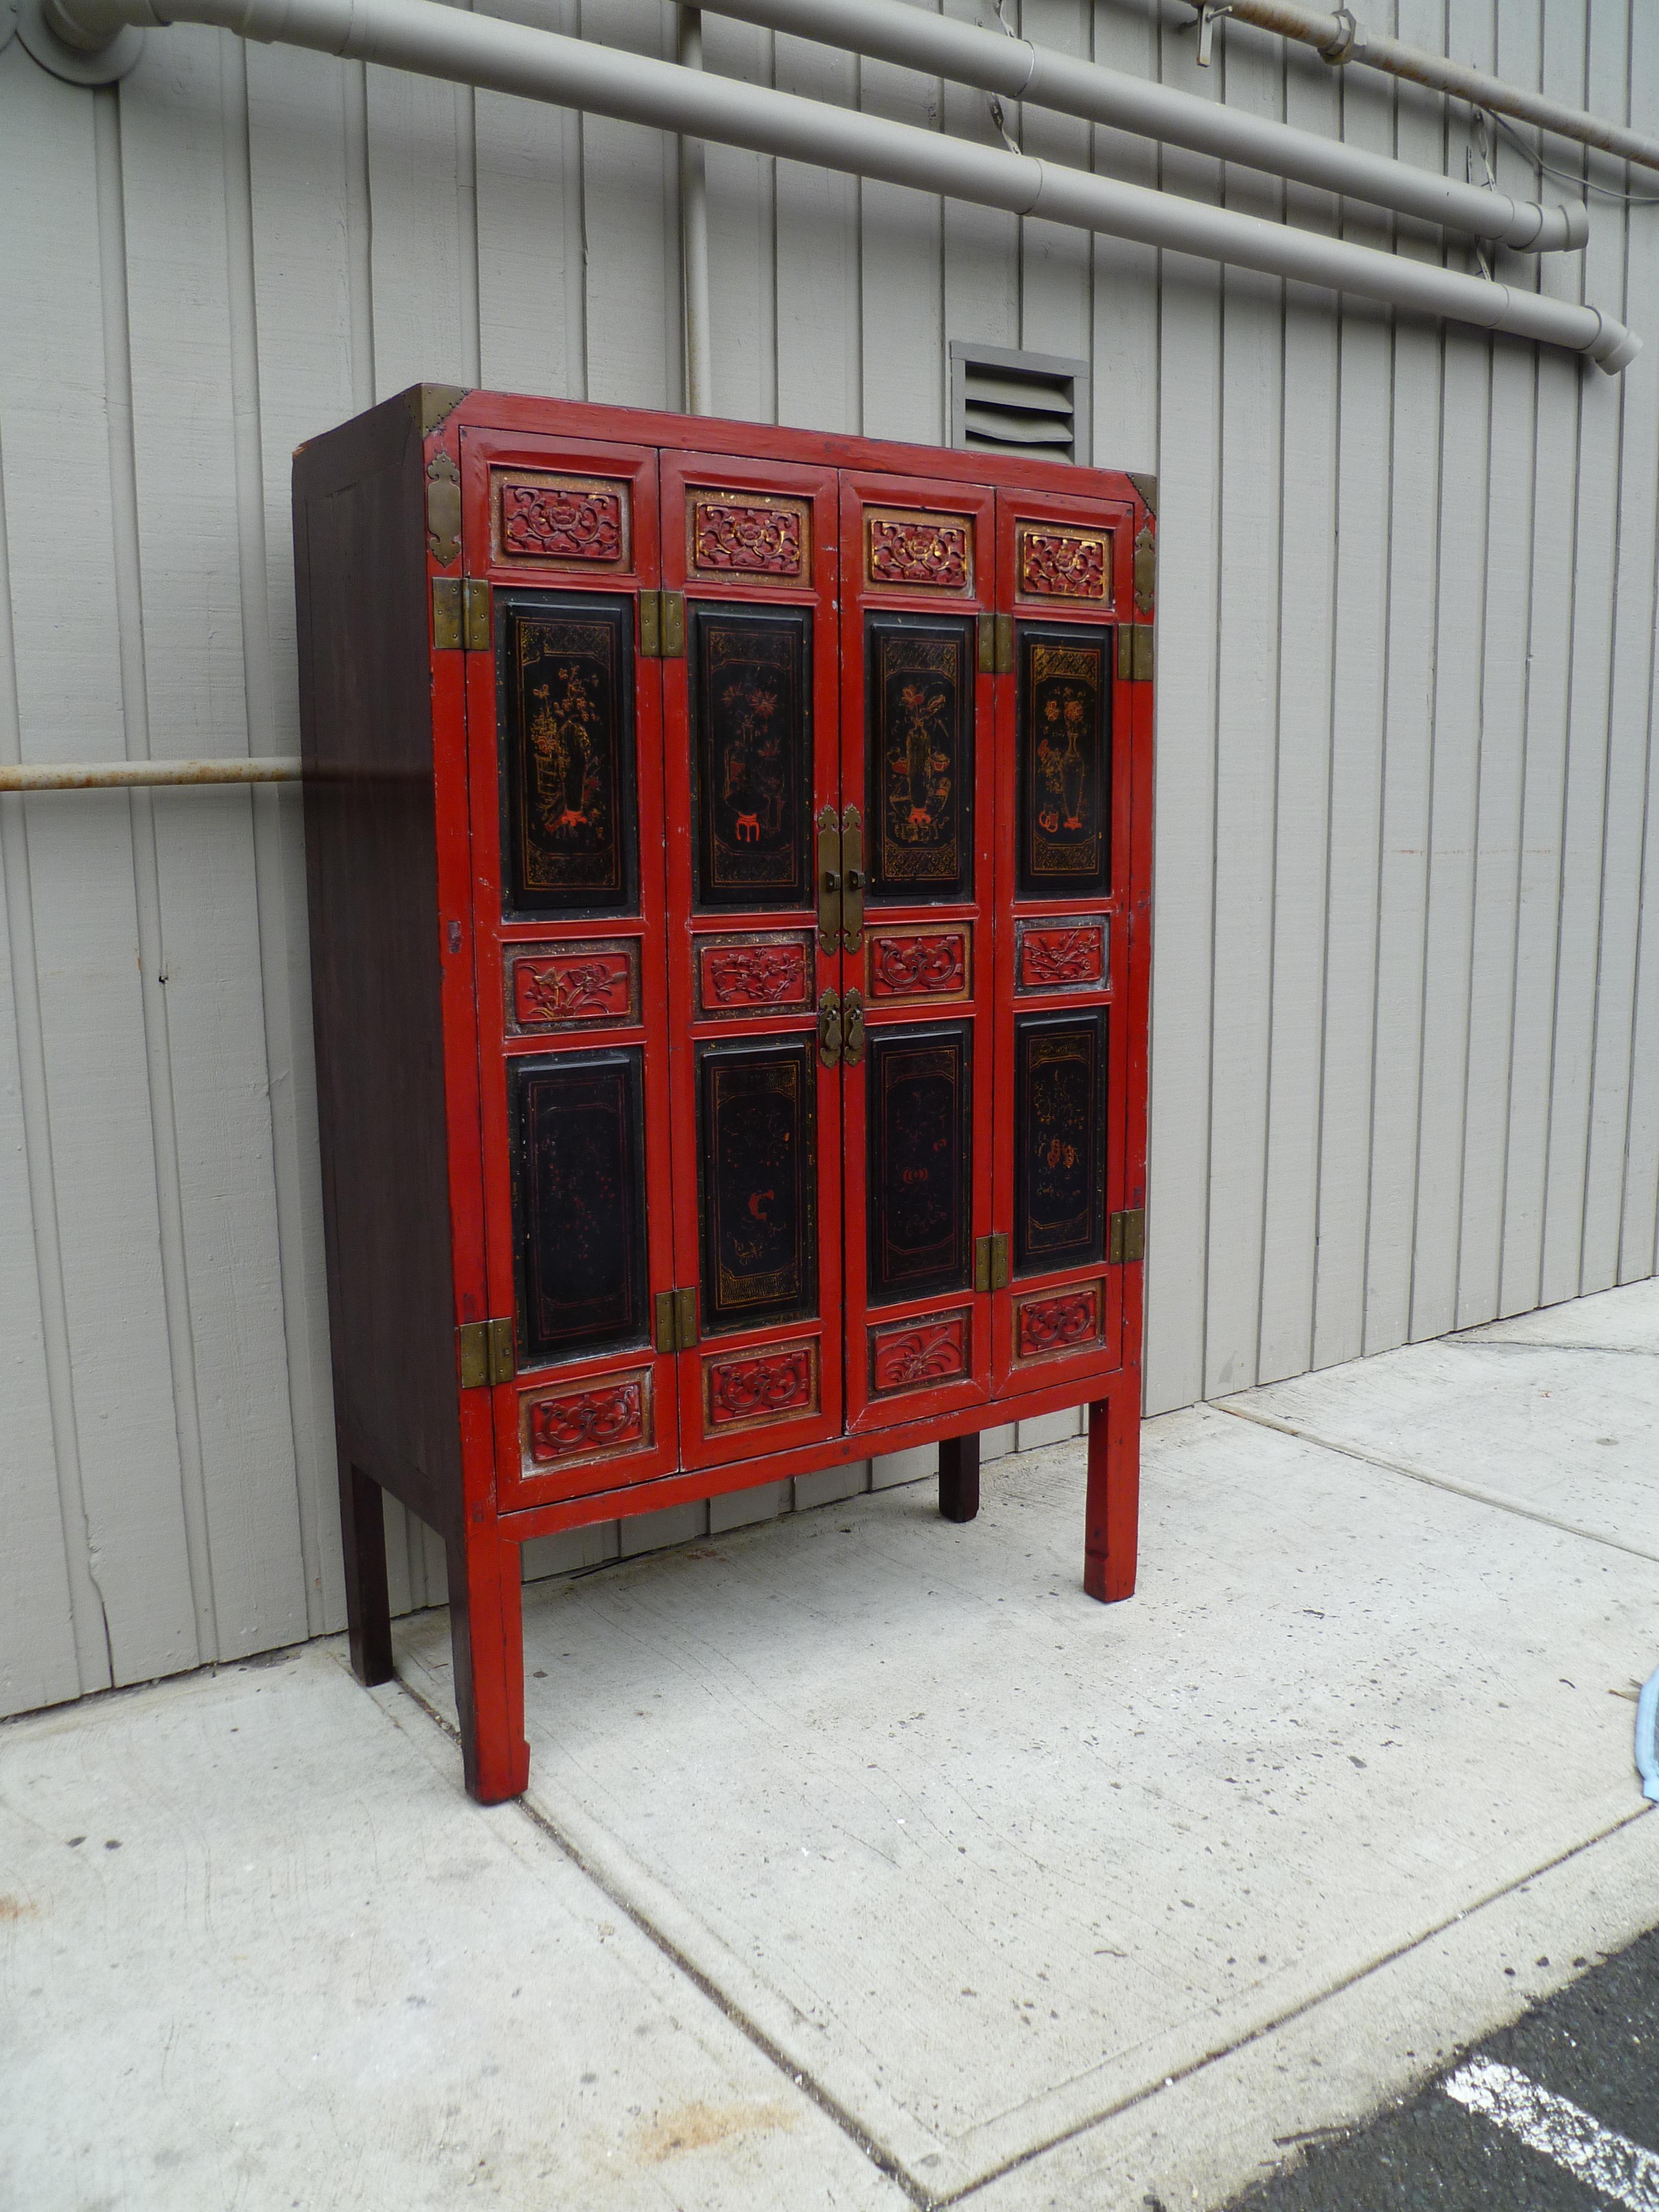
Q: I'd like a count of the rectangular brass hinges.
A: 8